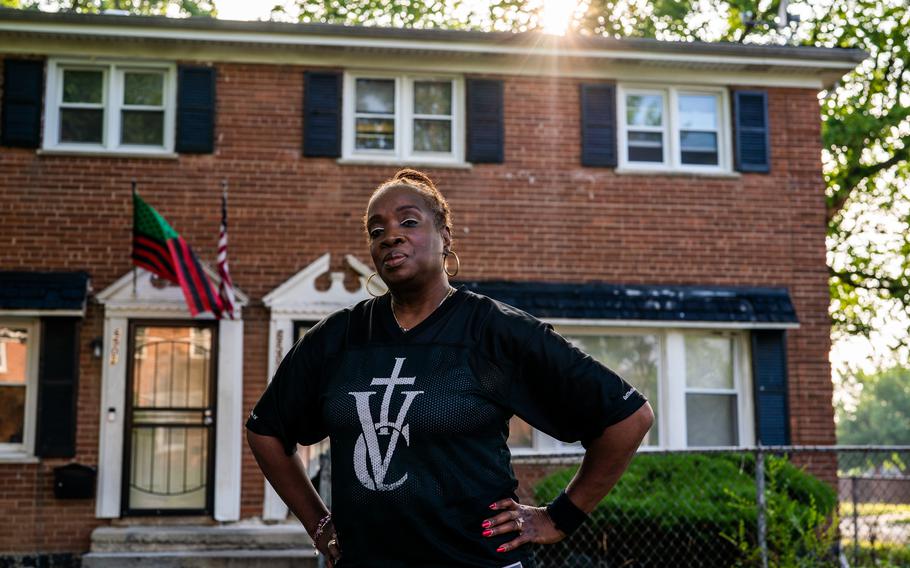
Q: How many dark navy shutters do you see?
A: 8